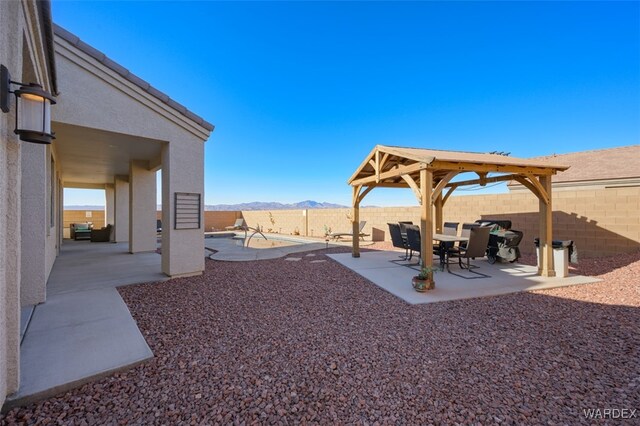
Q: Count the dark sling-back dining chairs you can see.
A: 6